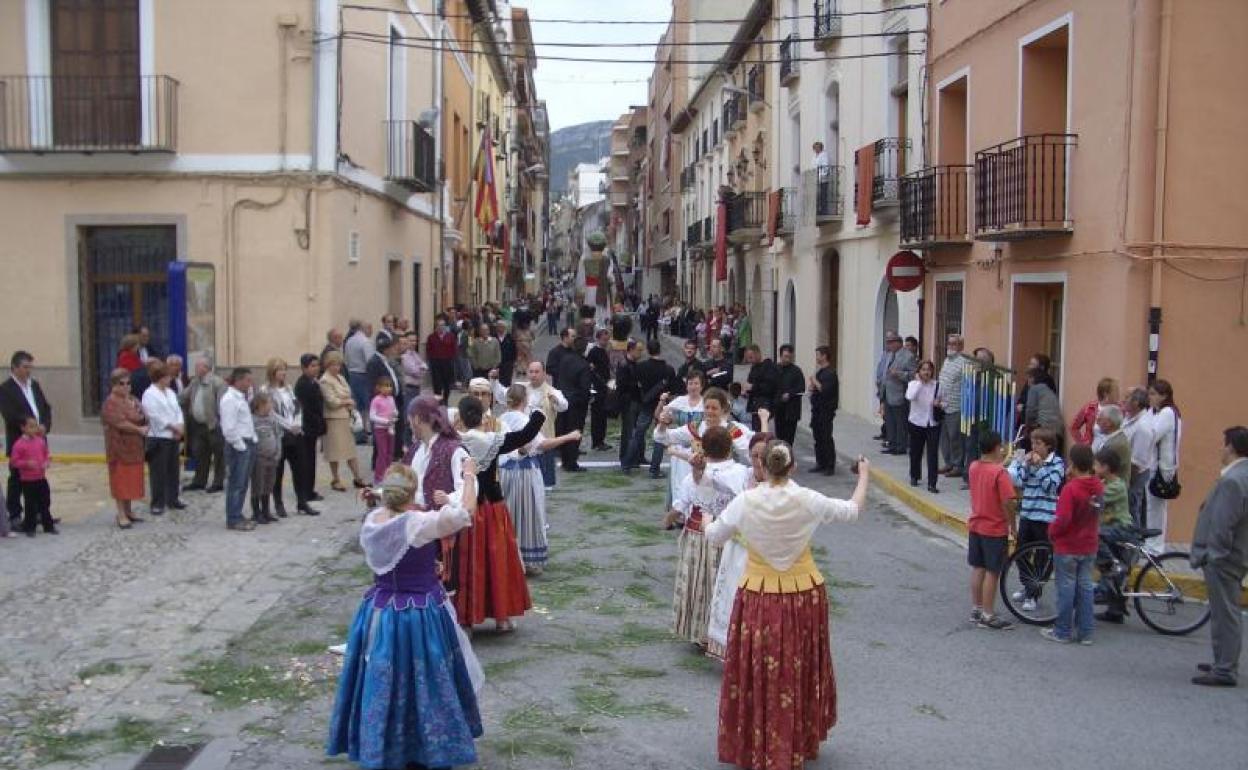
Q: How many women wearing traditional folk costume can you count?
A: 8